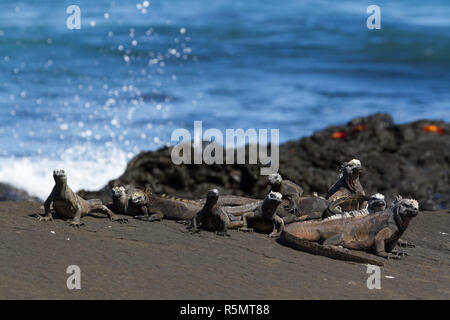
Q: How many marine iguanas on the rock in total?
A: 9